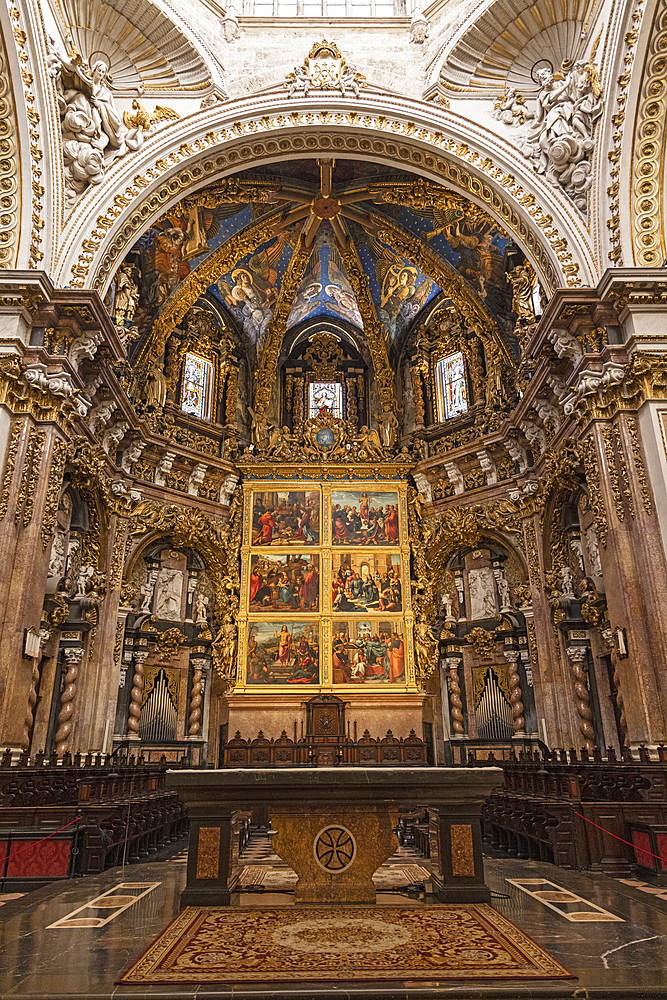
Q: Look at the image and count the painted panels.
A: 6